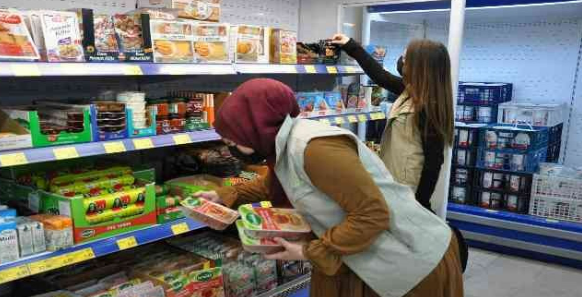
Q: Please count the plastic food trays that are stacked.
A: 2